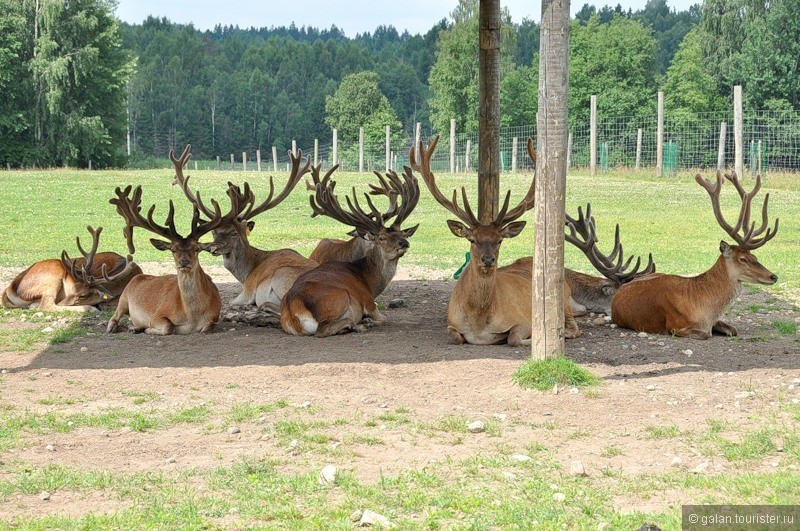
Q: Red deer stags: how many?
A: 8